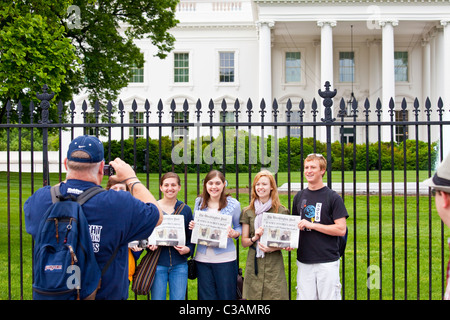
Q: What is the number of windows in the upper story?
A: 6